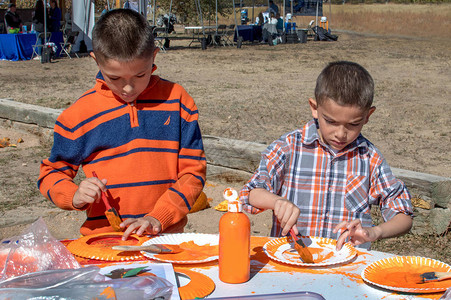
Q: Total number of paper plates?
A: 5